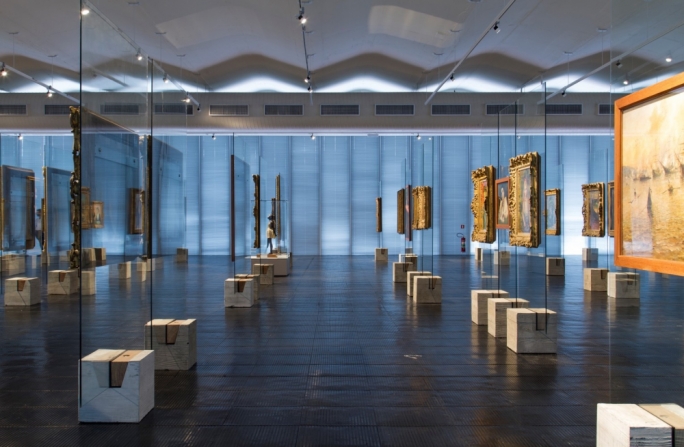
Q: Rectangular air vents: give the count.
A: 12